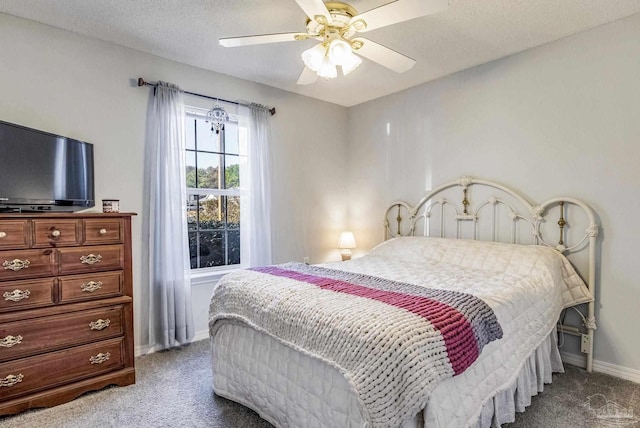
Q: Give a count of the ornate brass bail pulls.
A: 8